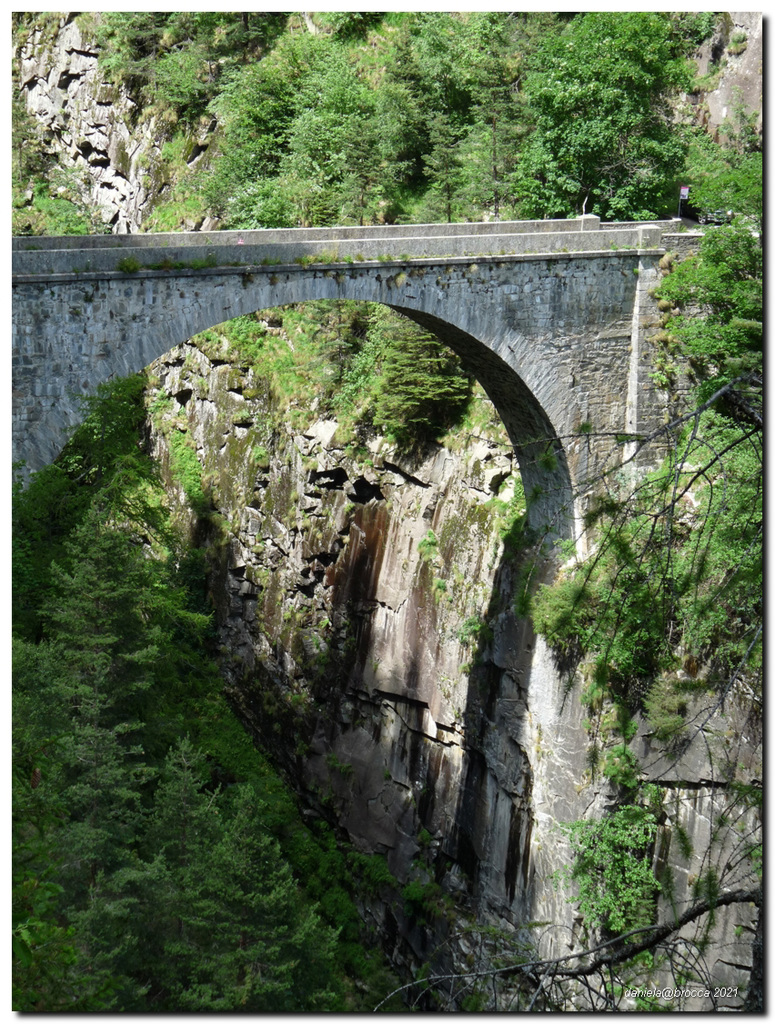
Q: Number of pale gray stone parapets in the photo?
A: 2